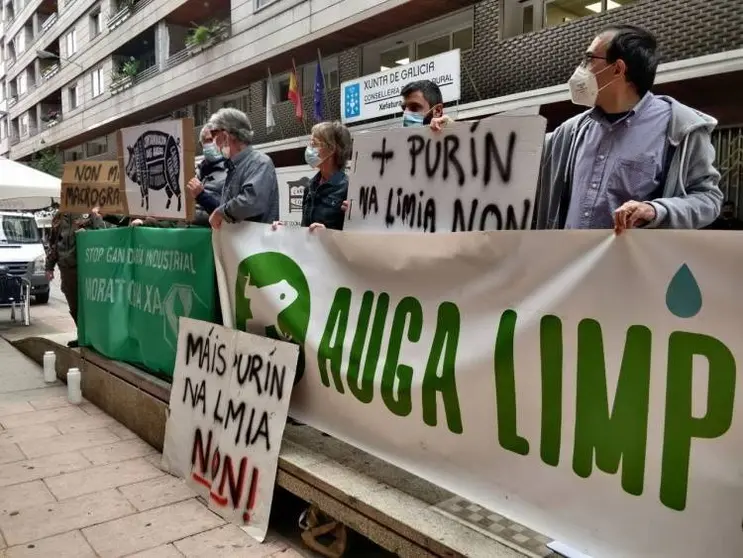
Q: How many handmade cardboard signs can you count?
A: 4